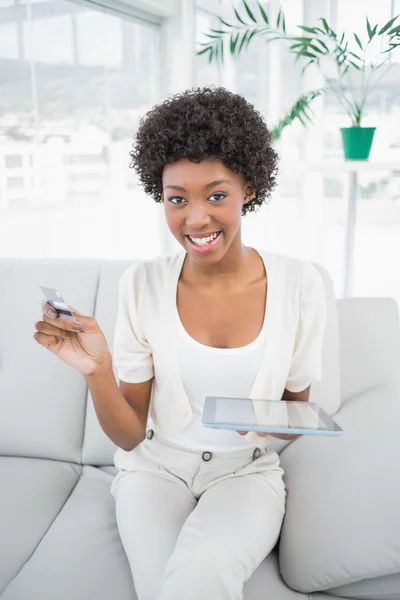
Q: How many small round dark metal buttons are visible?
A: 3